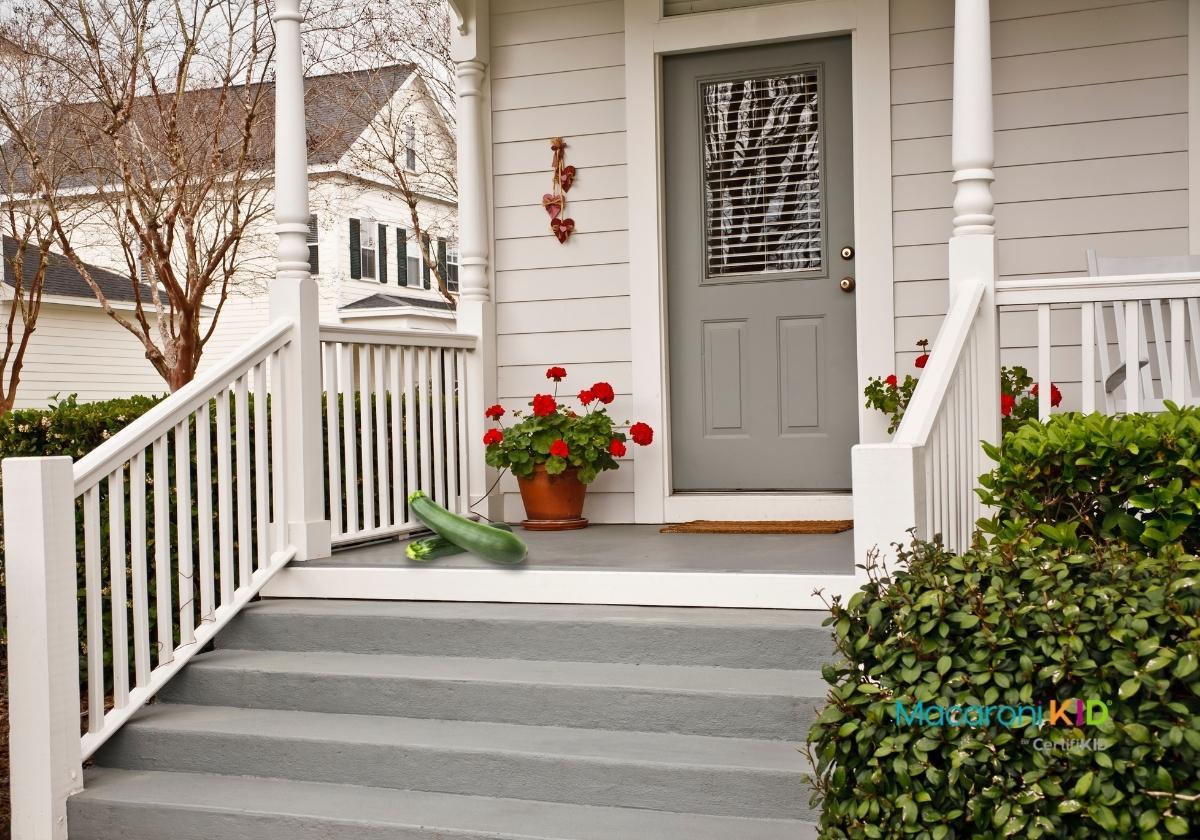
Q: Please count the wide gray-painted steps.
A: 4